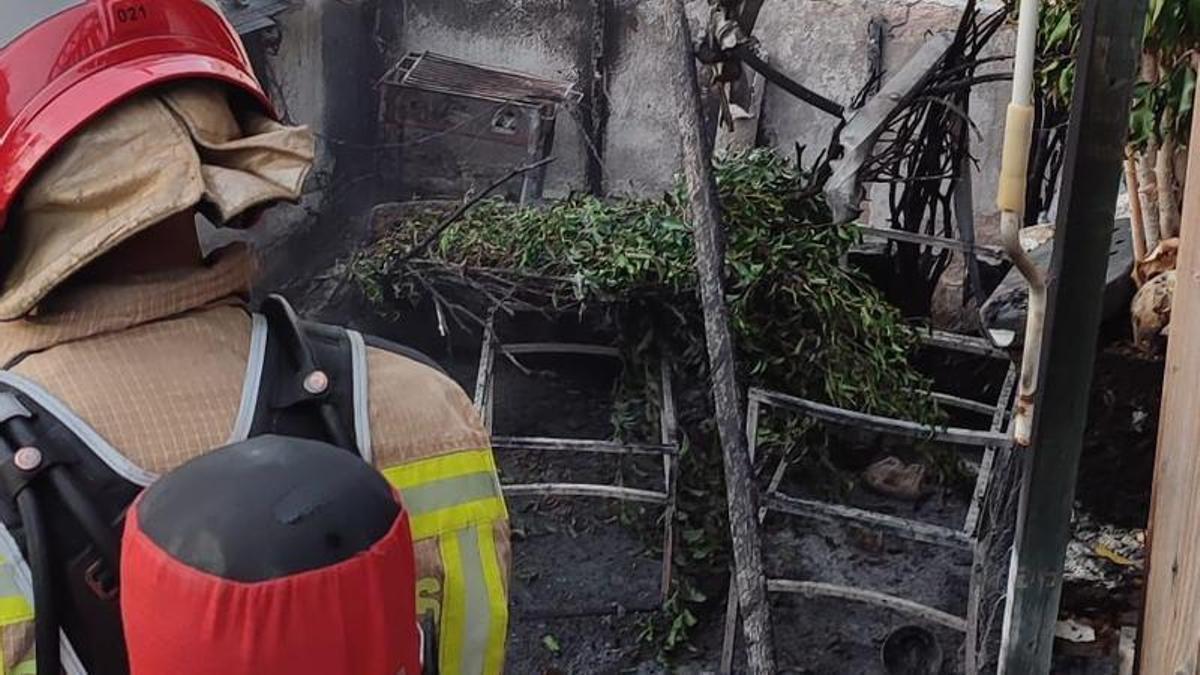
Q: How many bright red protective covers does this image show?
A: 1